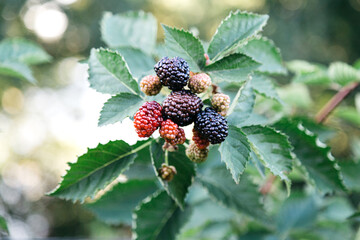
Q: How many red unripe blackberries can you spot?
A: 3